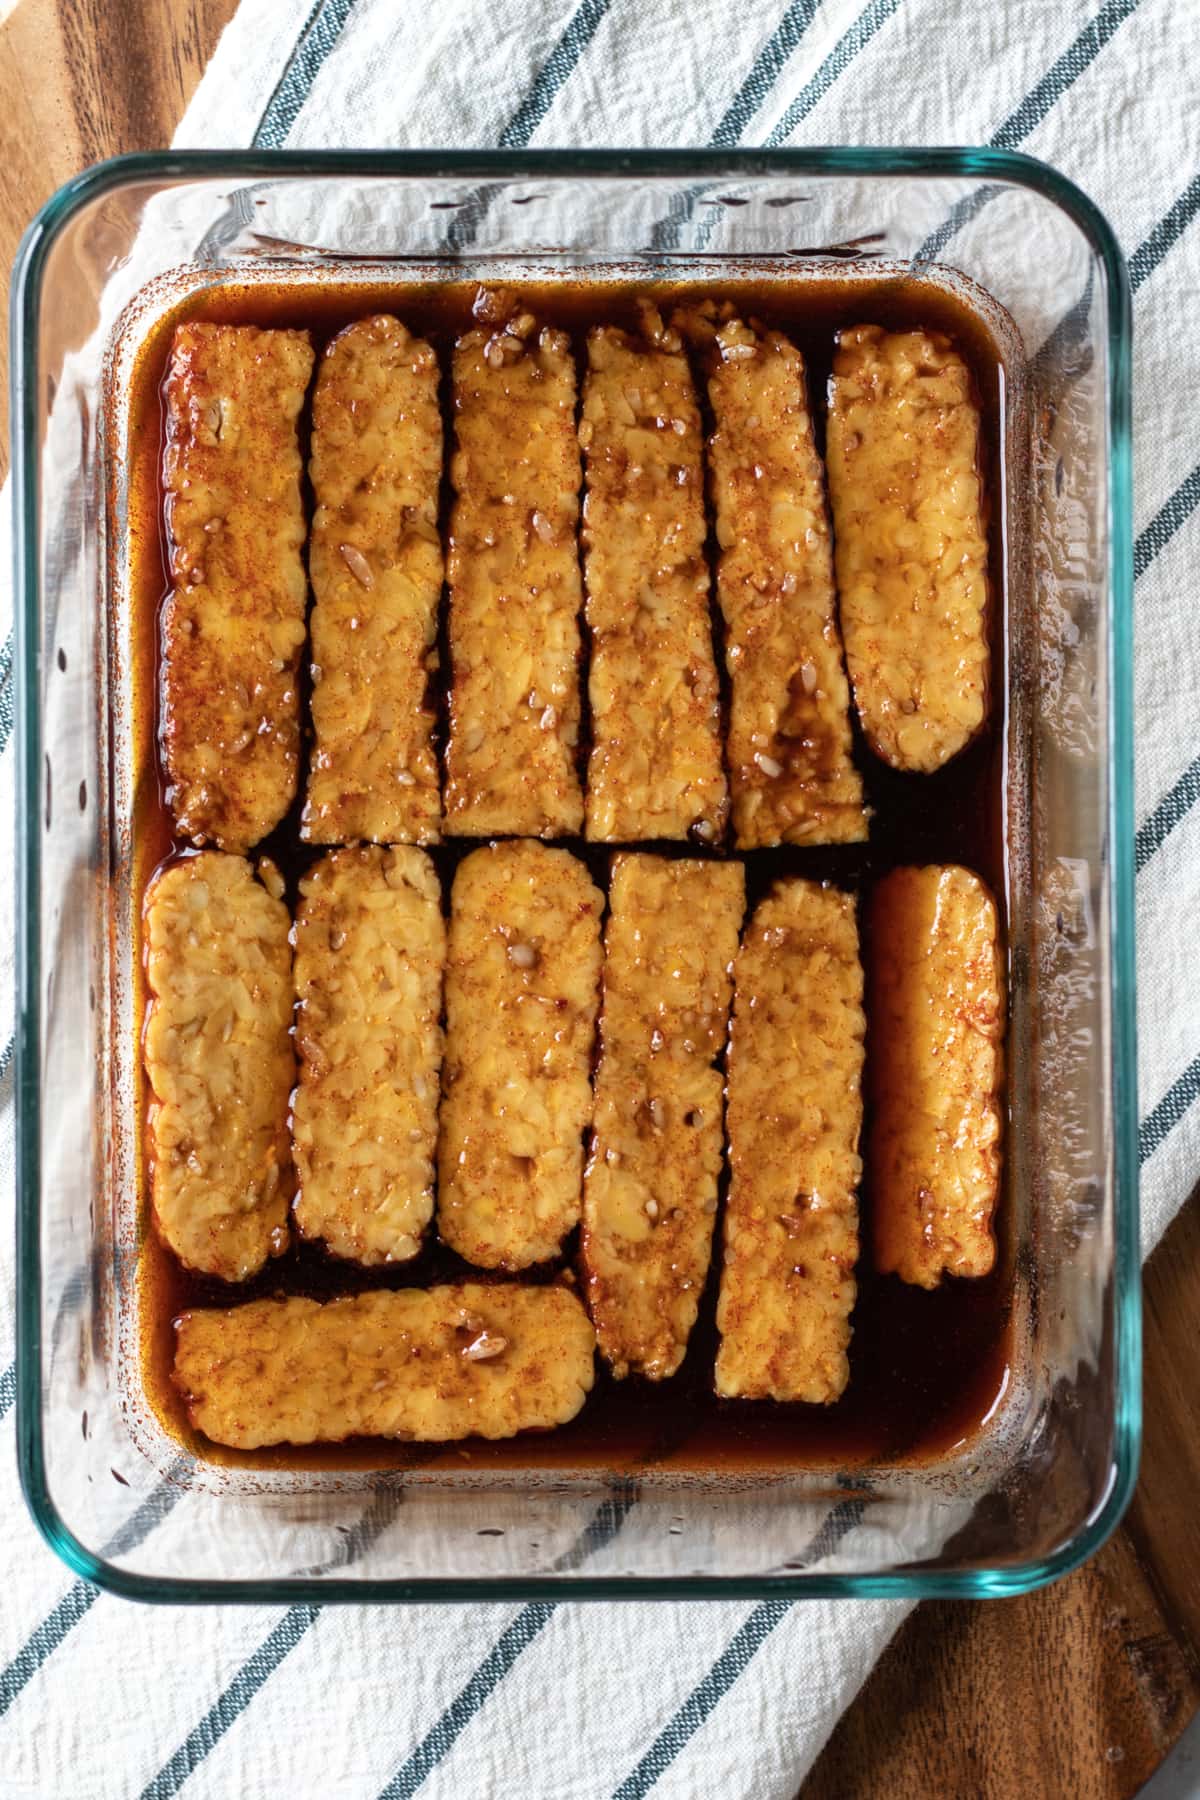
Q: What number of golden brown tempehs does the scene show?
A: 13